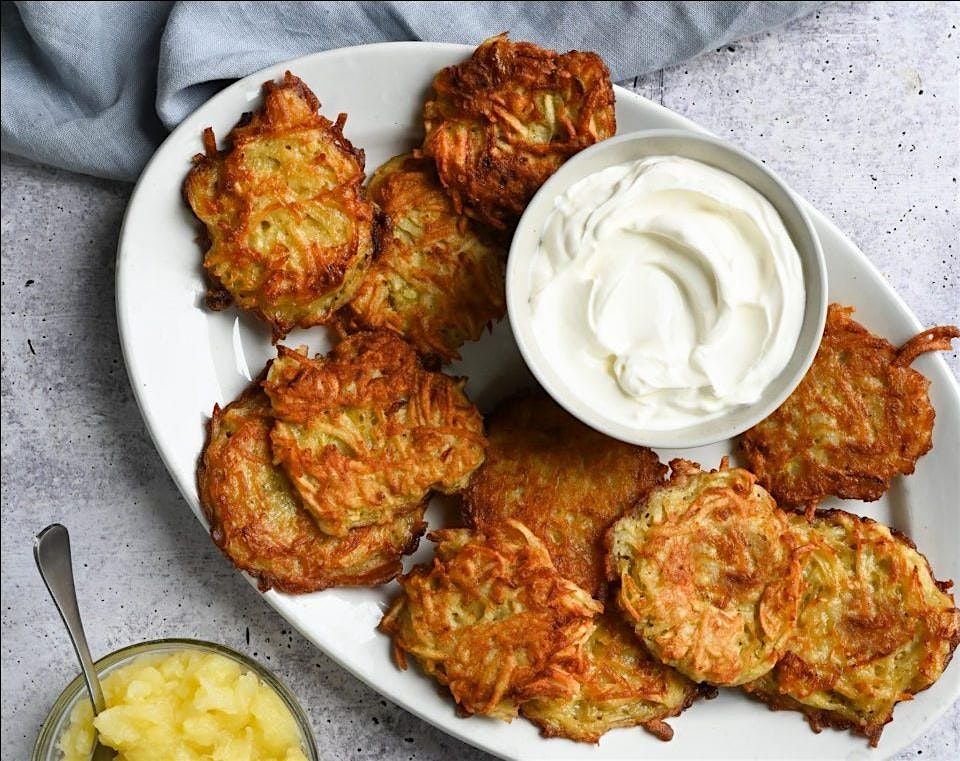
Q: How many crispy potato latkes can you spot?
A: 11